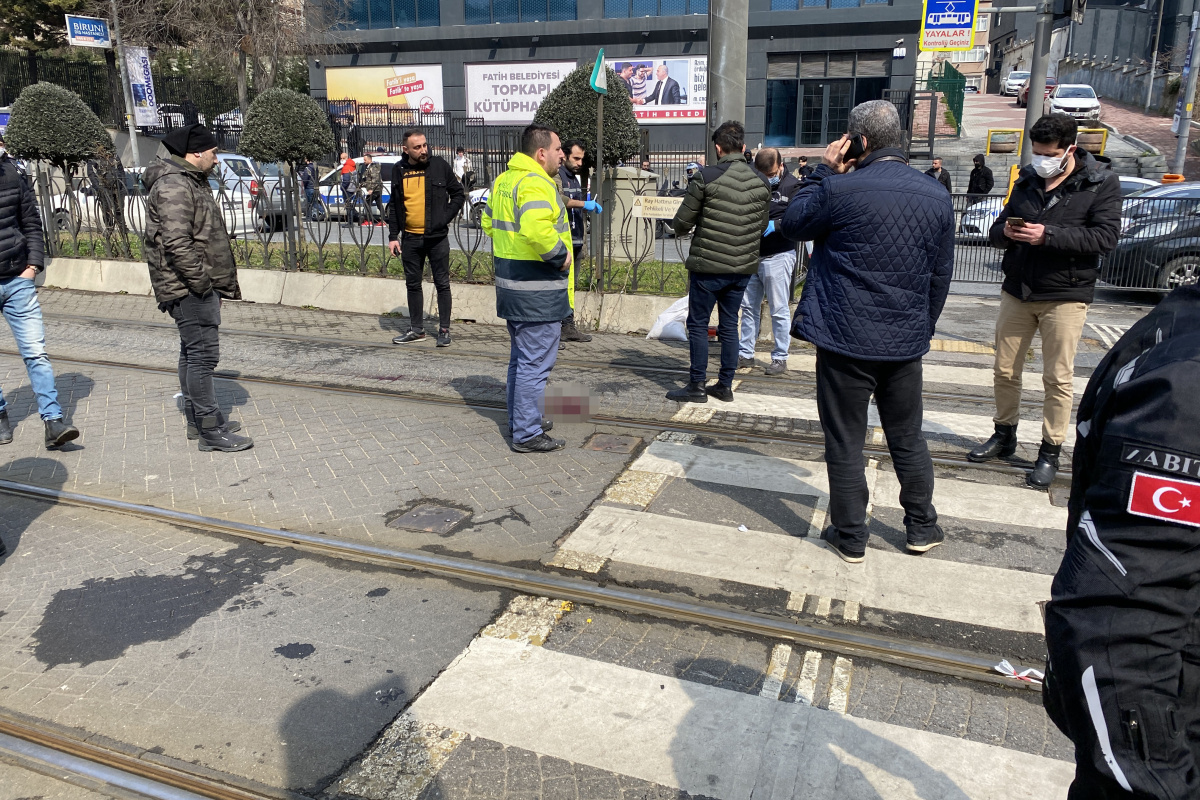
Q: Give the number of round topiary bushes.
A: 3